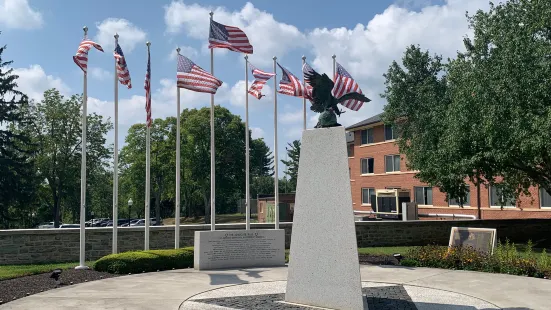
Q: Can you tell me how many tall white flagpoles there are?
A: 9